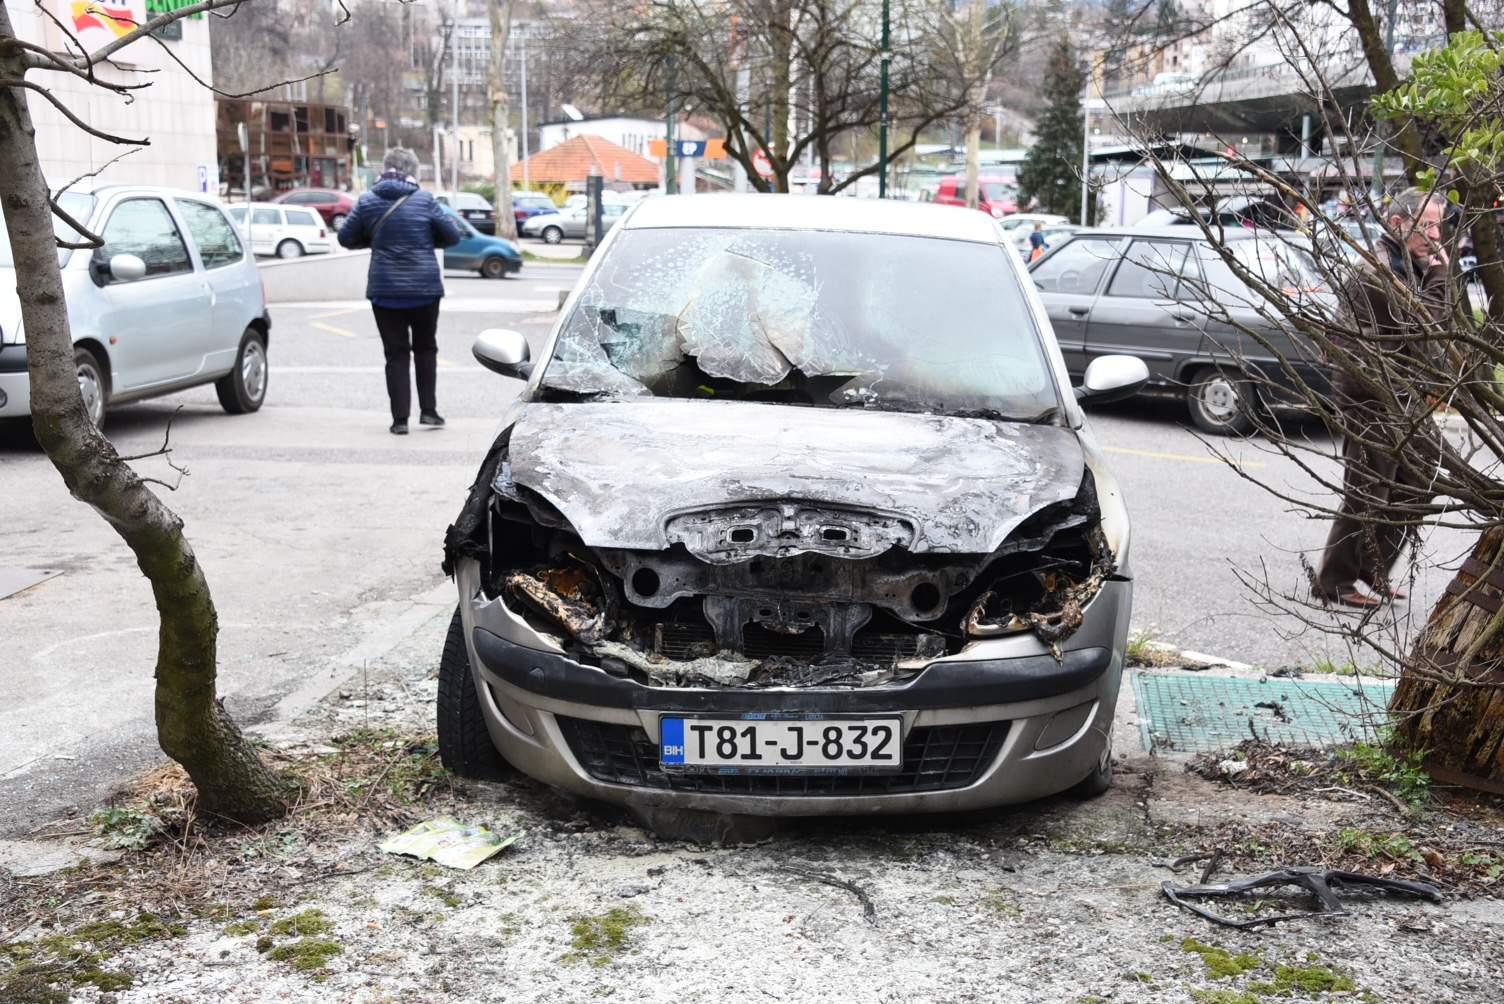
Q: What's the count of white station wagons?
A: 1